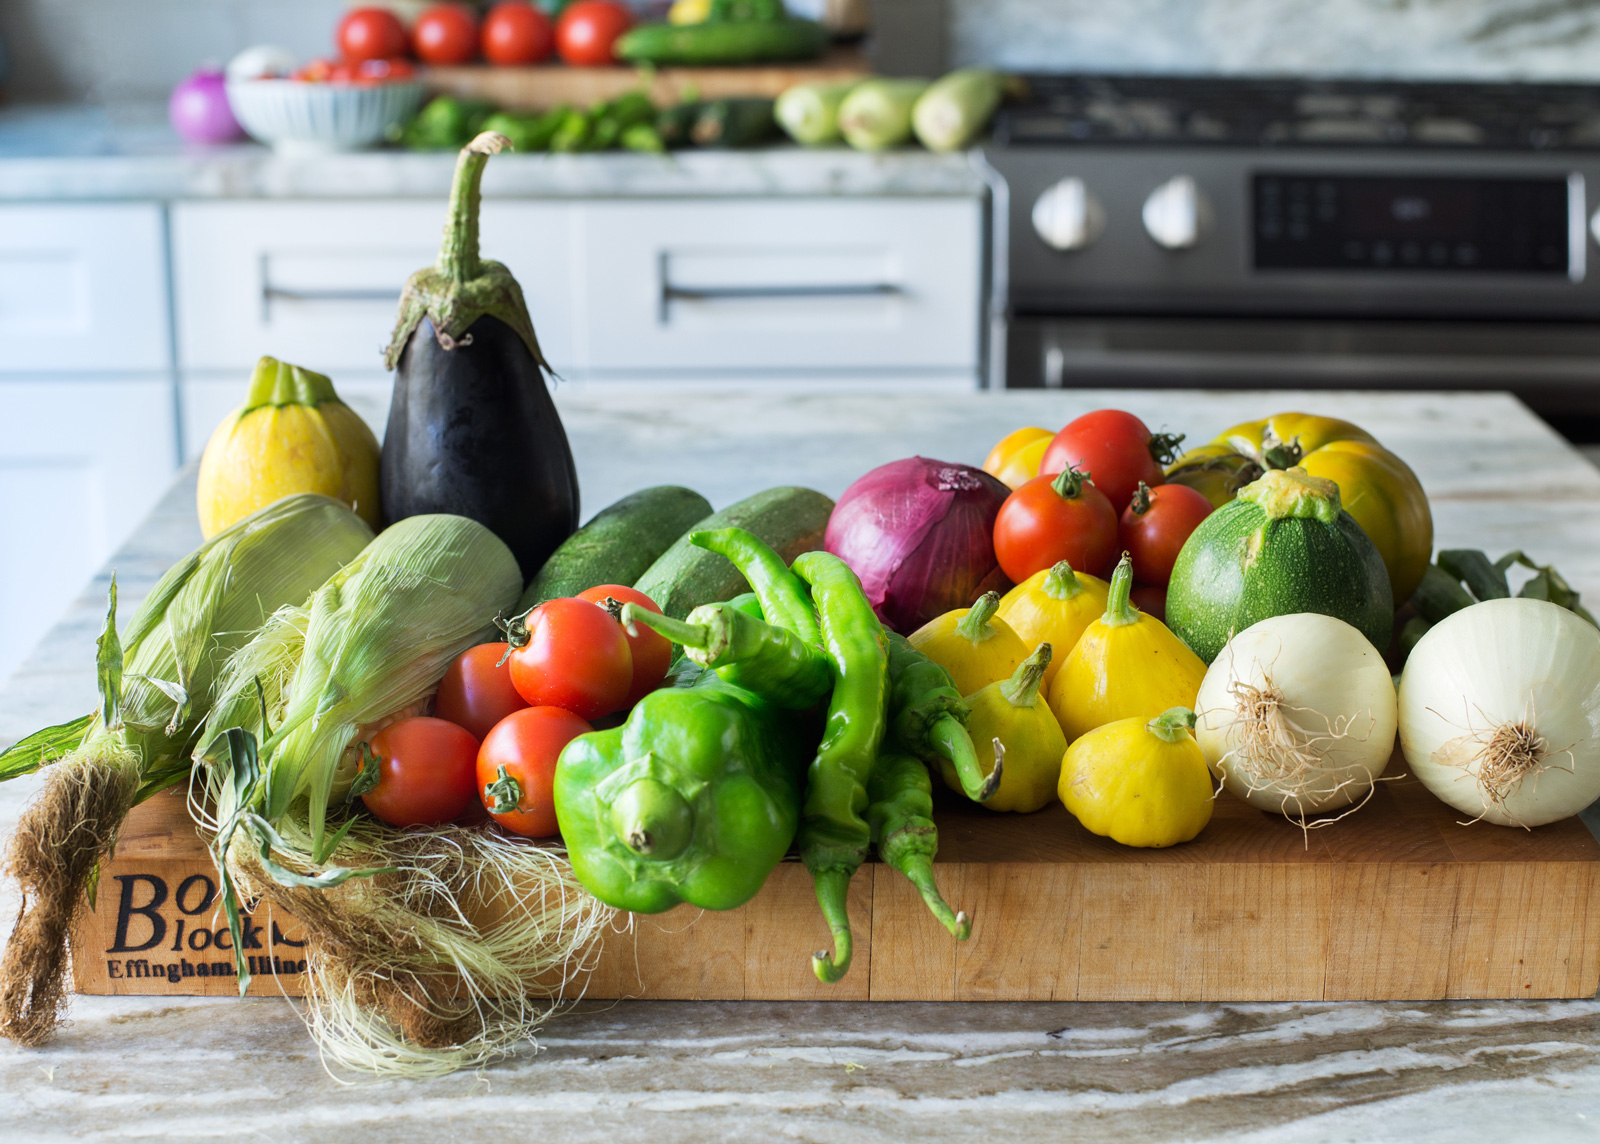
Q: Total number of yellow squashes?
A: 6